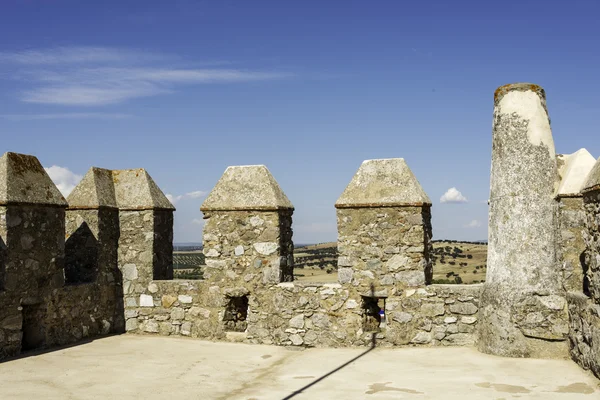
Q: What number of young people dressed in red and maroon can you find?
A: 0